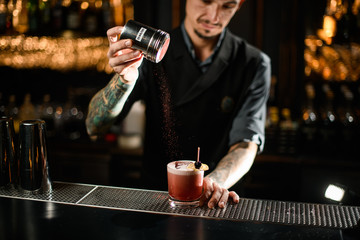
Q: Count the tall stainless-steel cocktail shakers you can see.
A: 2